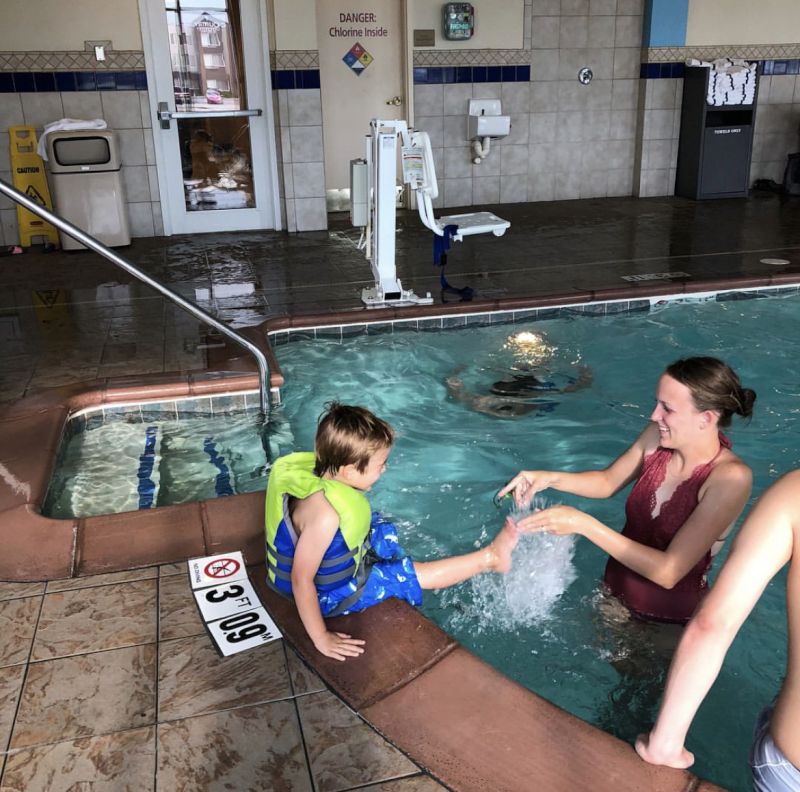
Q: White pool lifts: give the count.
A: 1